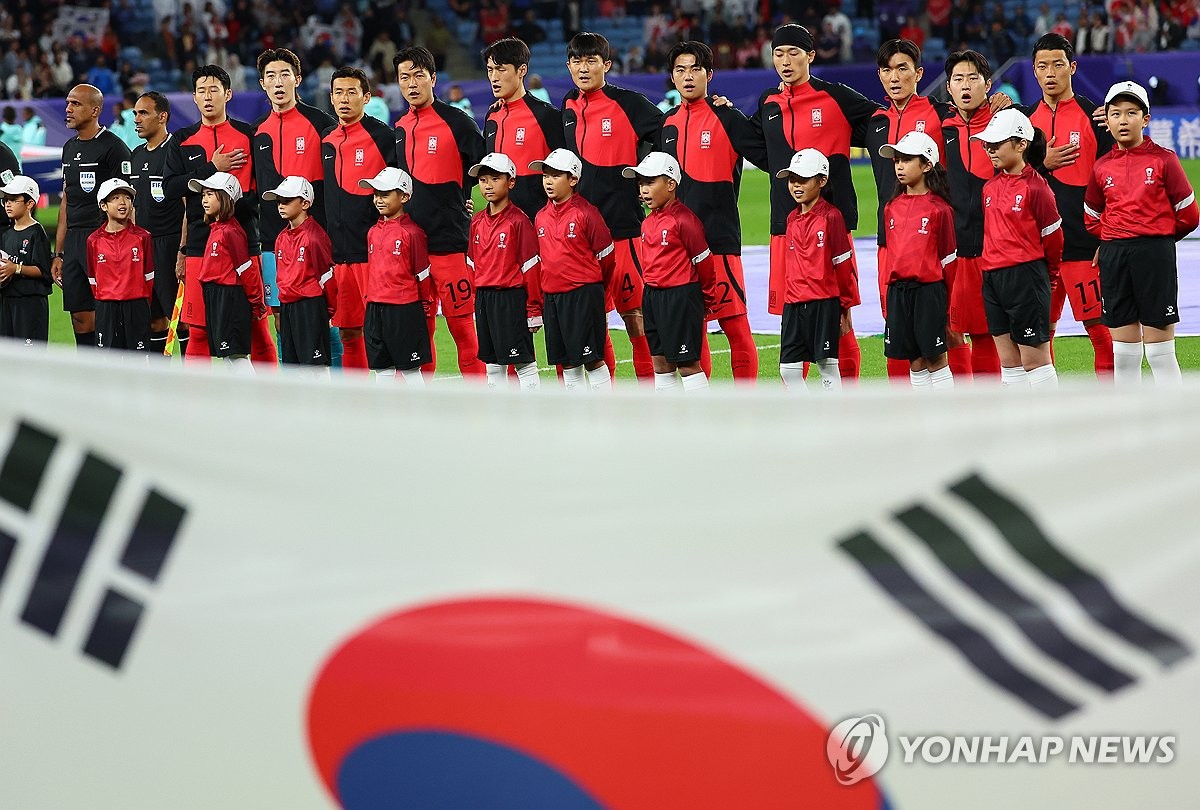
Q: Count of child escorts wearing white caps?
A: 12